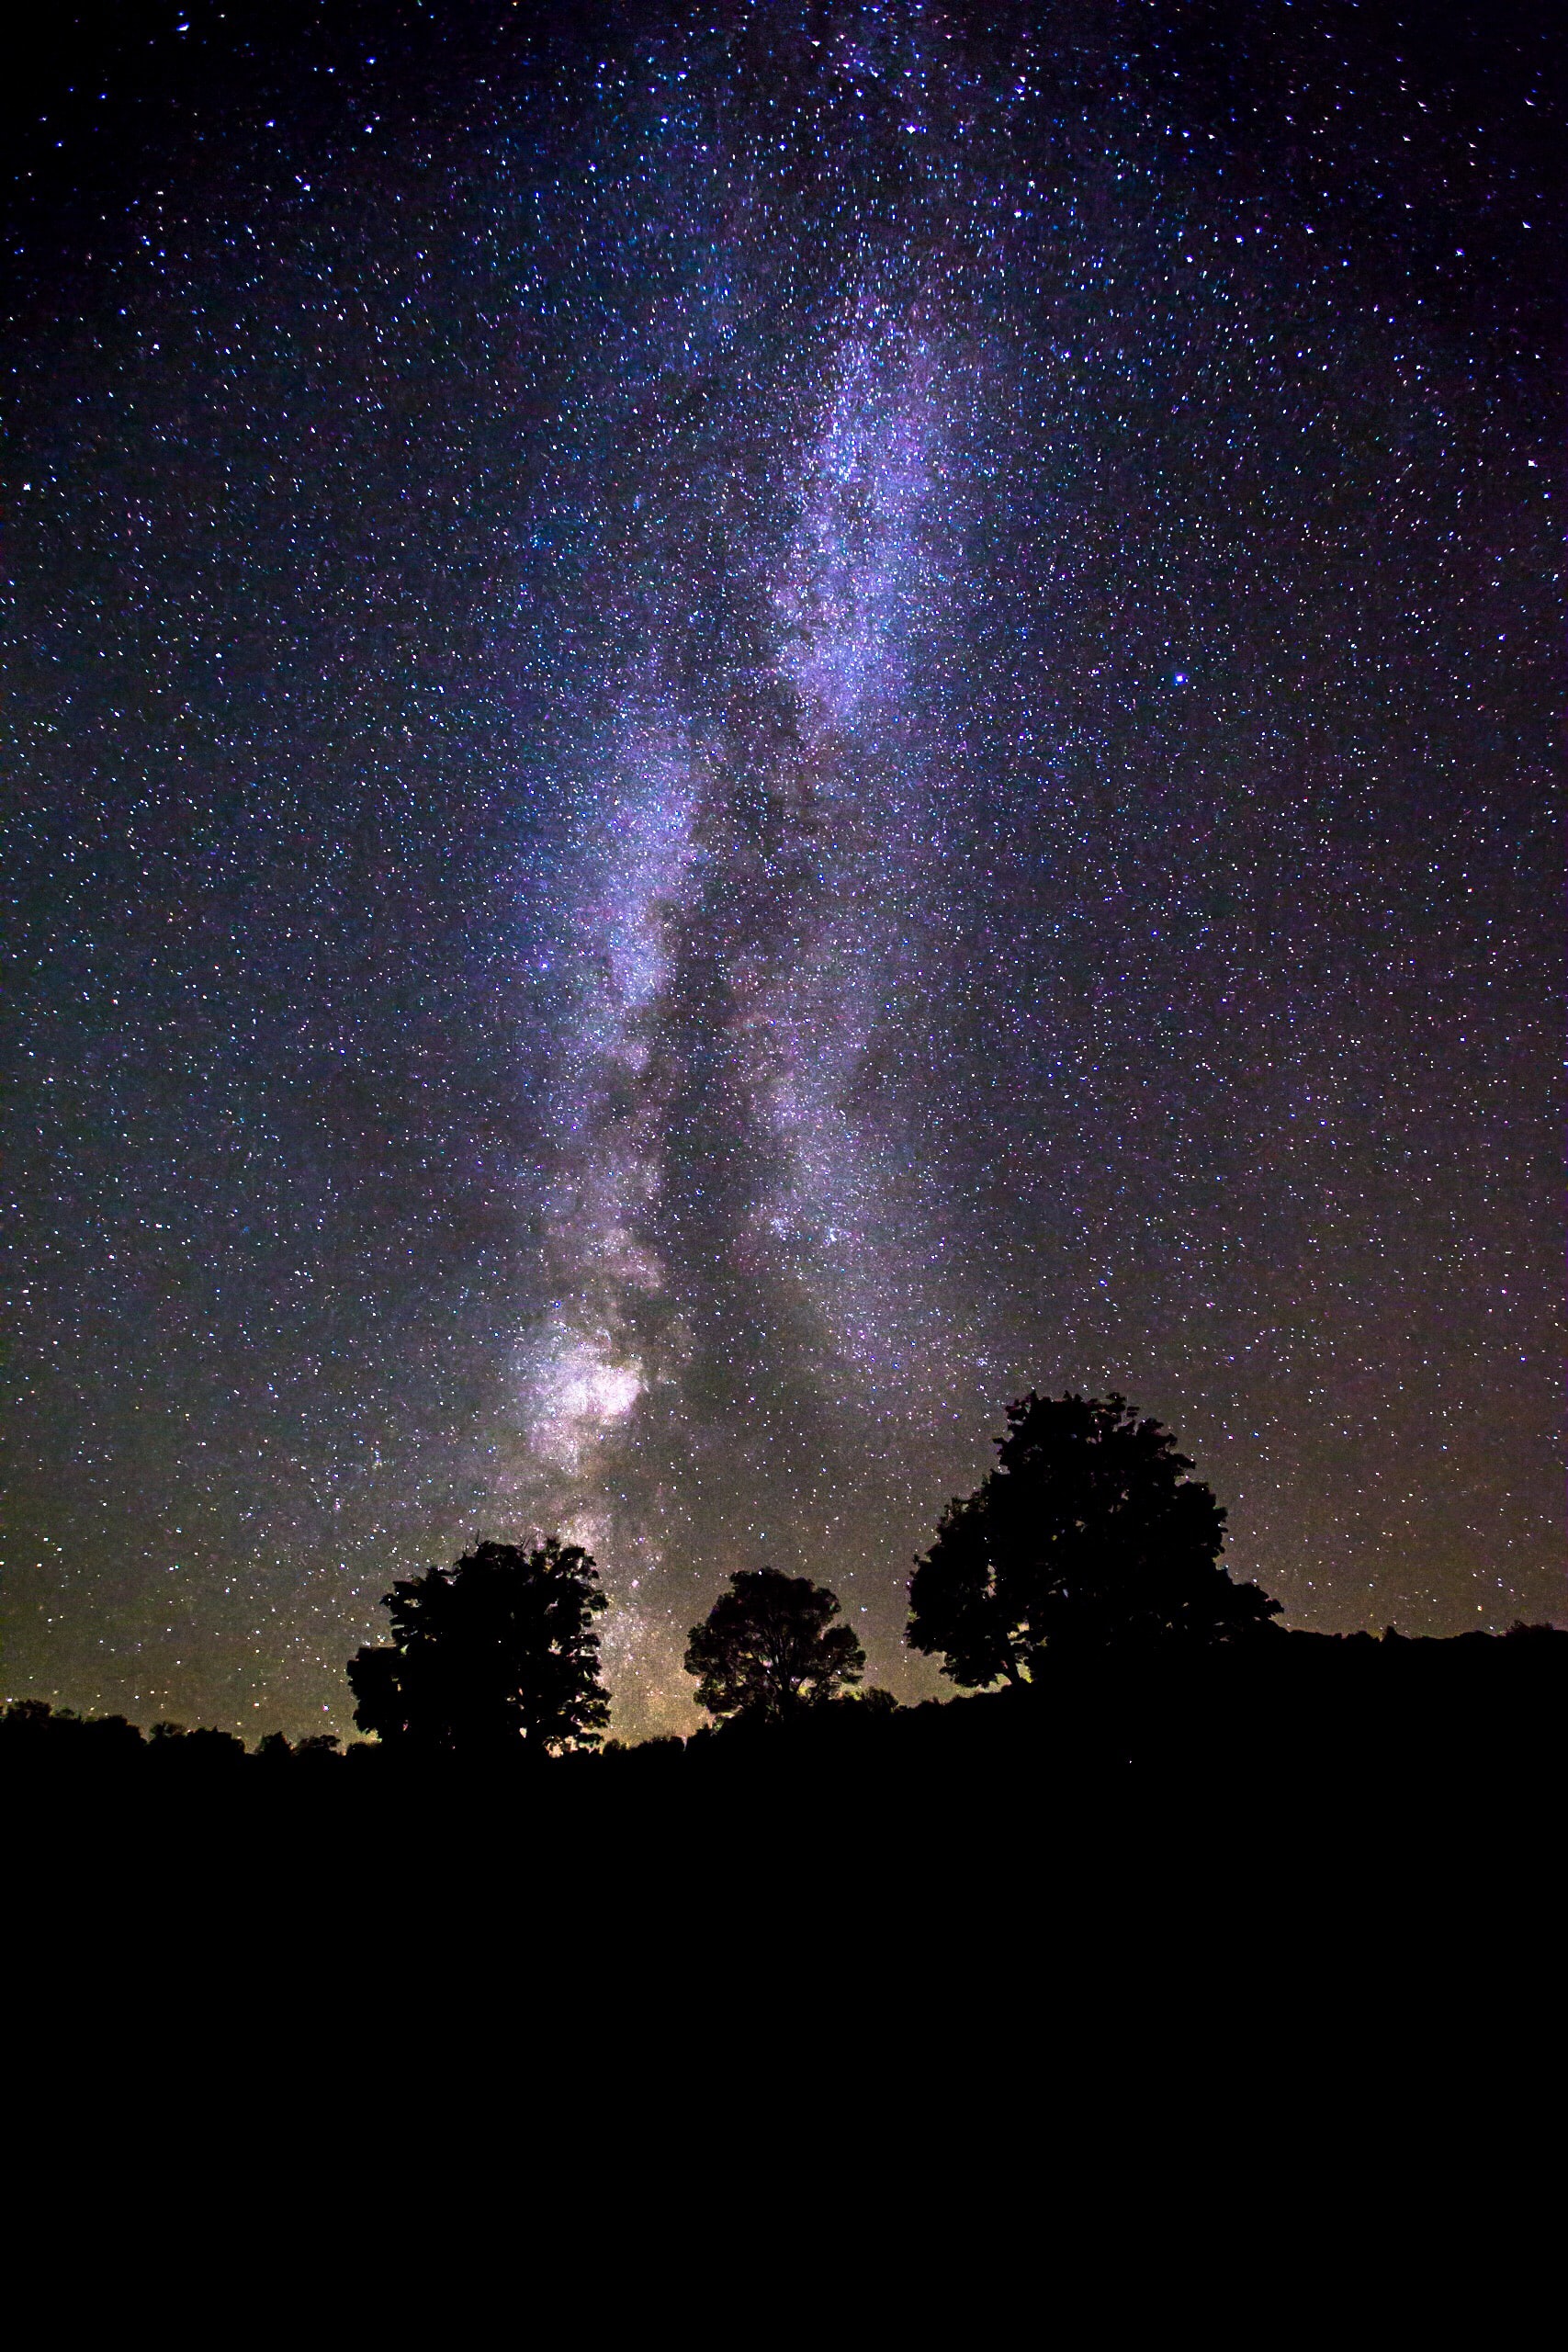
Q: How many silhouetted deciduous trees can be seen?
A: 3